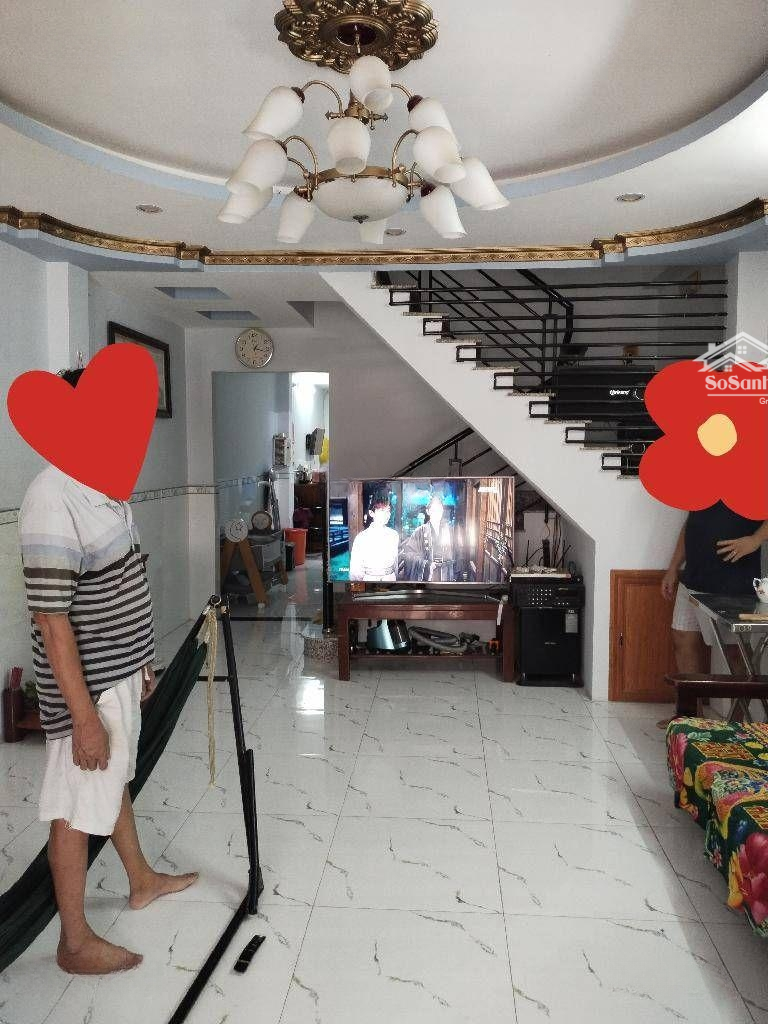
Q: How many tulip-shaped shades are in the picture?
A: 11